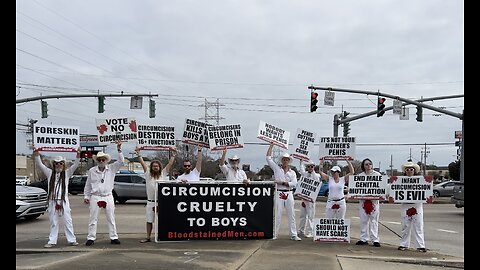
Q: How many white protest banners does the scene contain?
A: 12